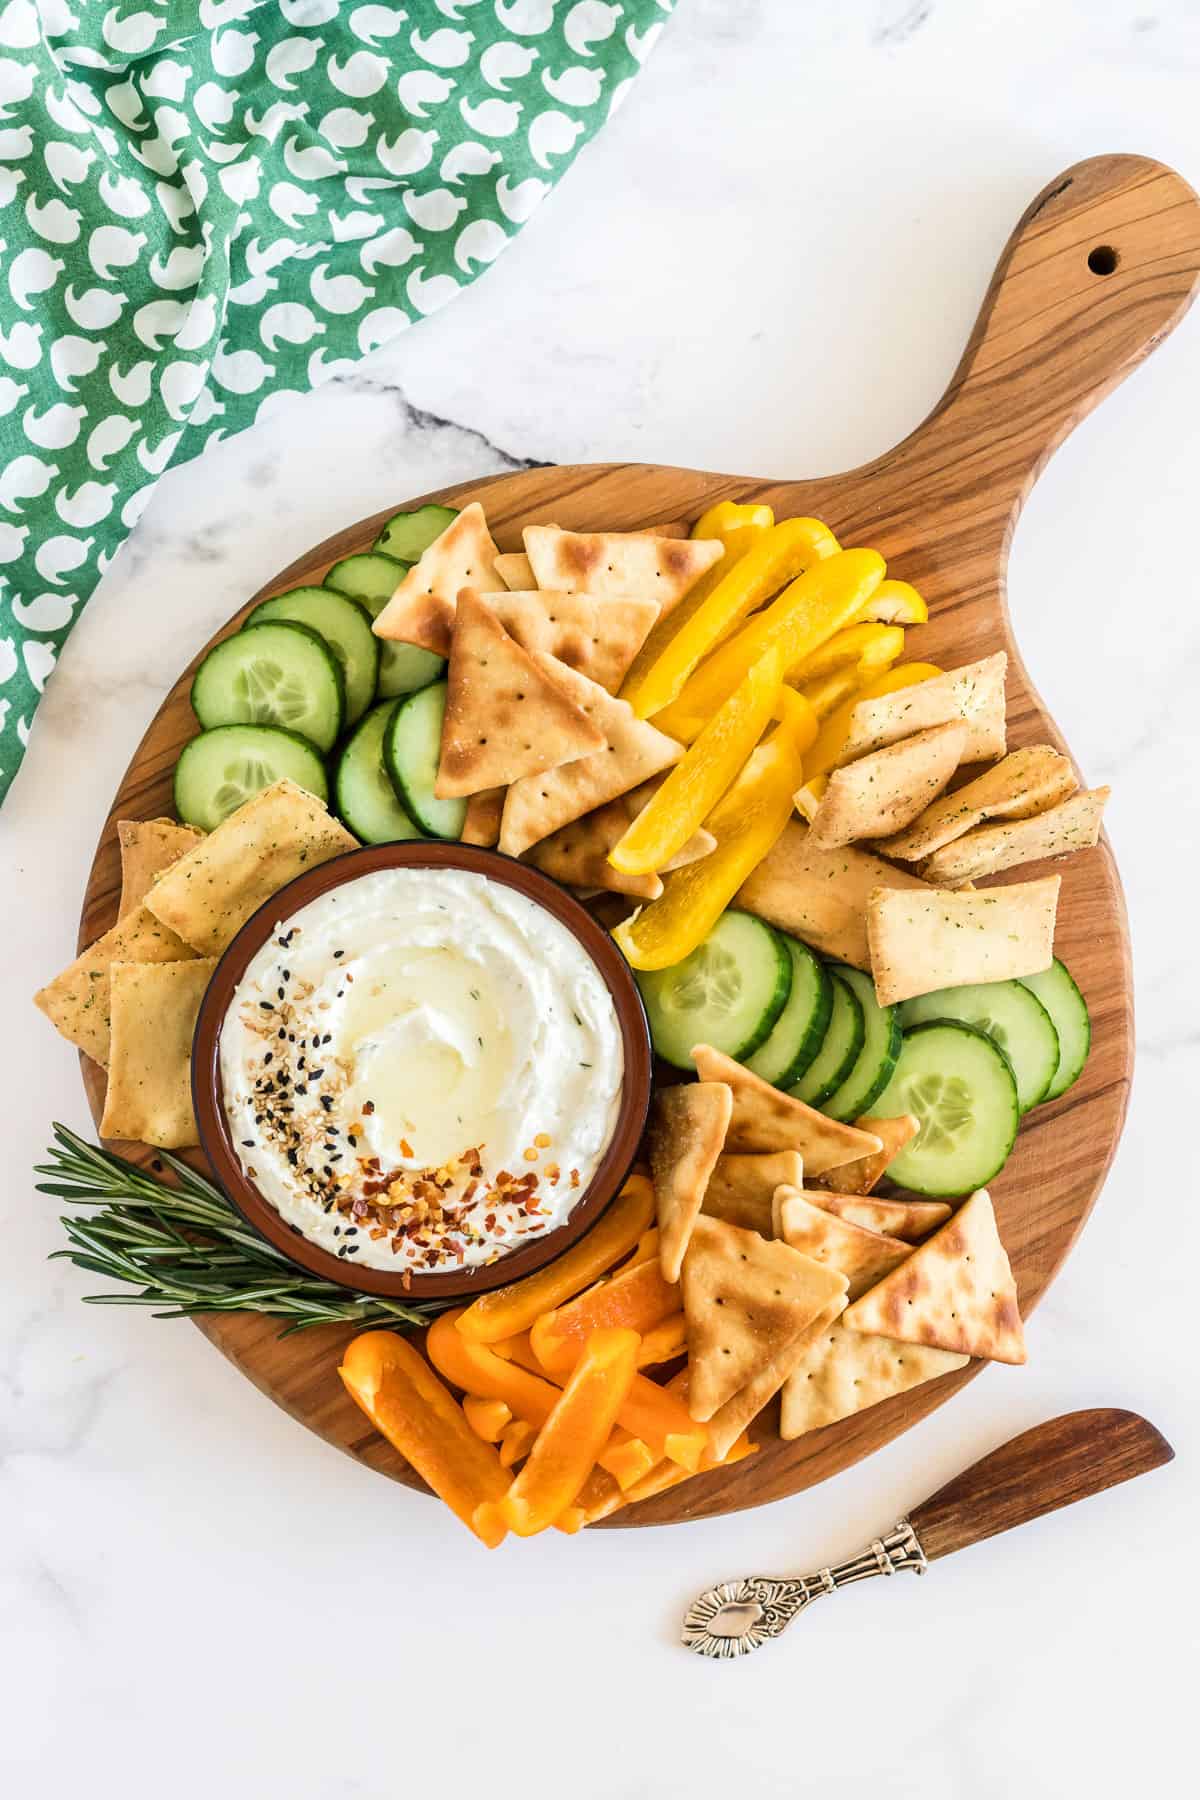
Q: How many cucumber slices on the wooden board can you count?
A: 14